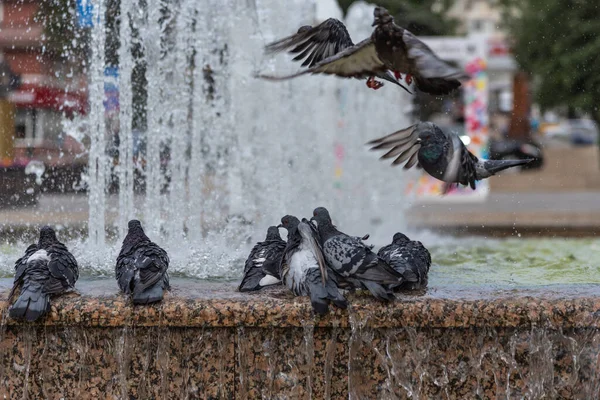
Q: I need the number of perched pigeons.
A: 6